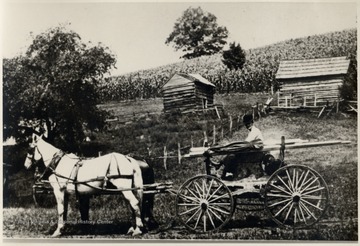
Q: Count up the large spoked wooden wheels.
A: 2